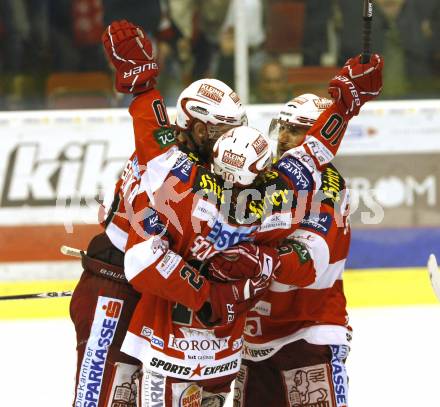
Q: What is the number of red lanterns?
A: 0